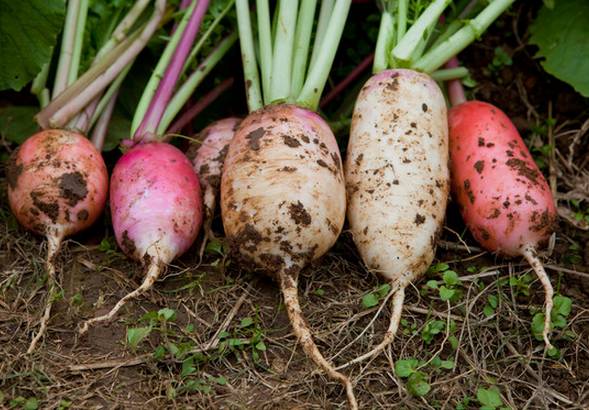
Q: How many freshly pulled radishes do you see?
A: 6